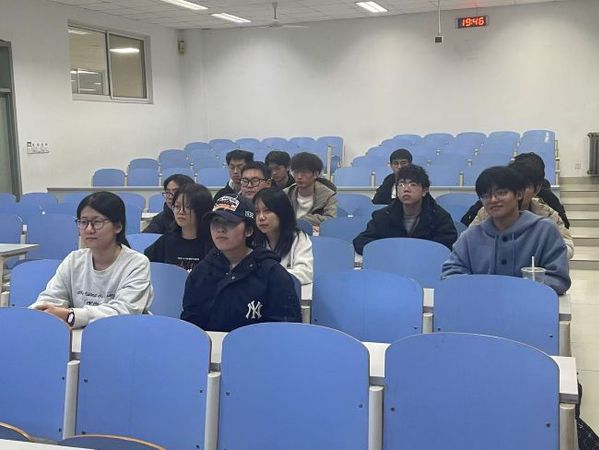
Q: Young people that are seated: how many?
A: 14